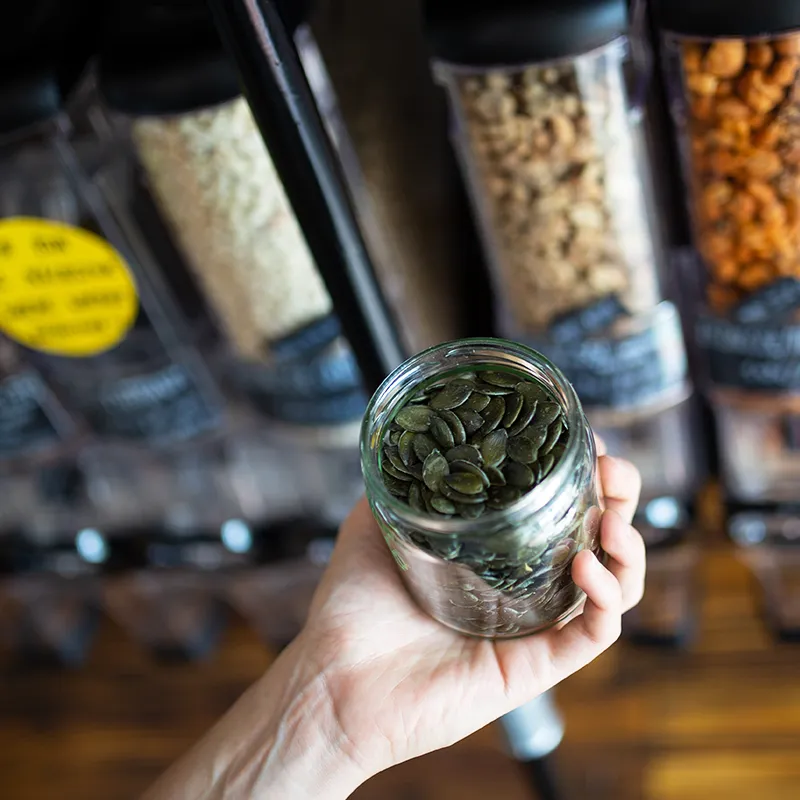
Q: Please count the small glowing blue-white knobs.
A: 3